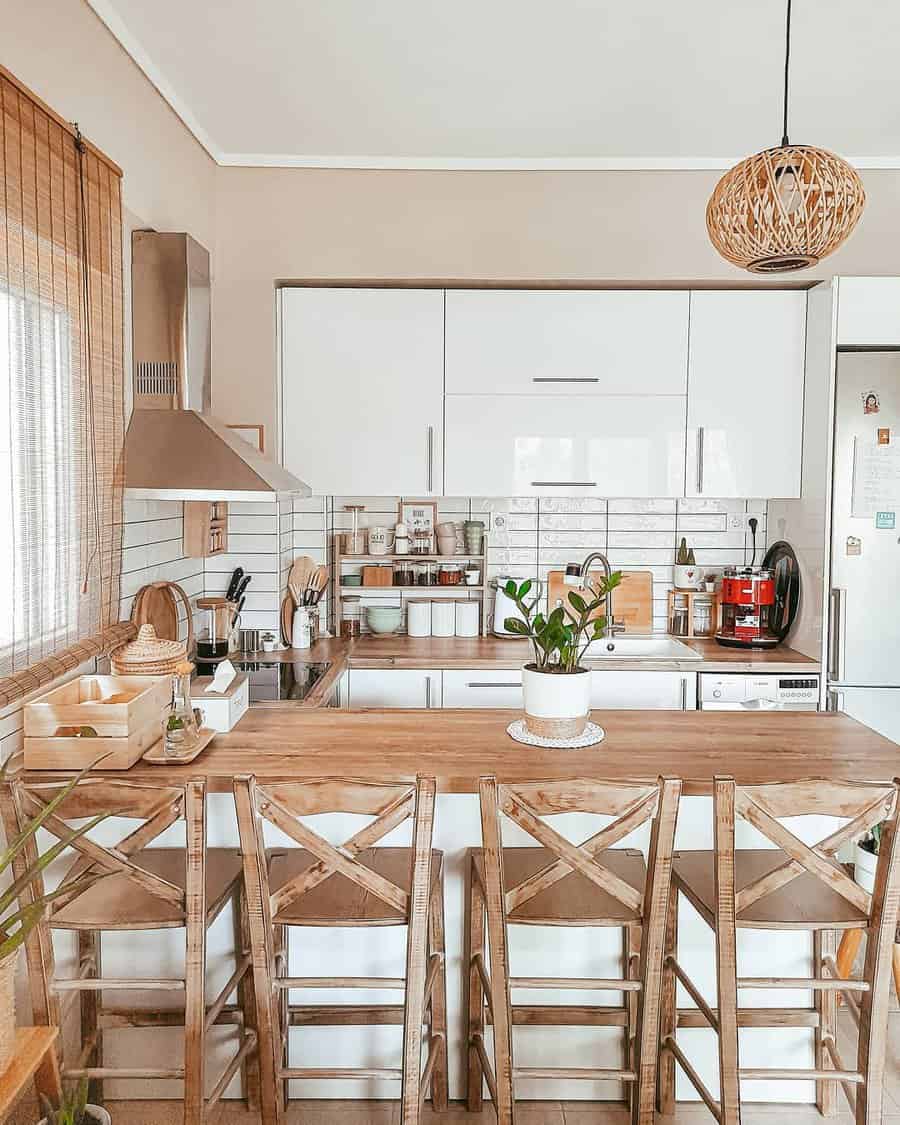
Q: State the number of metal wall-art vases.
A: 0